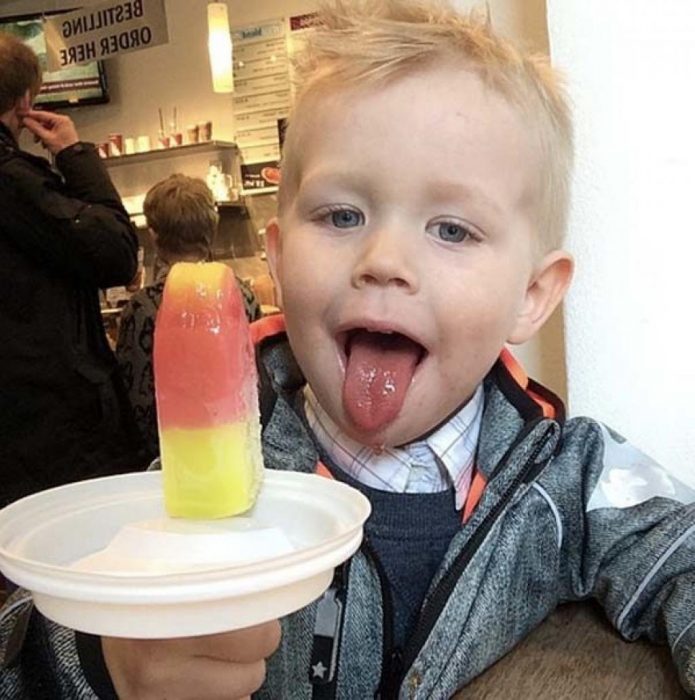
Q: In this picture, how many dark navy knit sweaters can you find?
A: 1